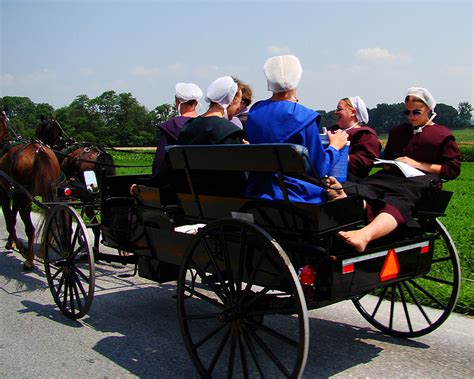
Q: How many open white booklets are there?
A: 1